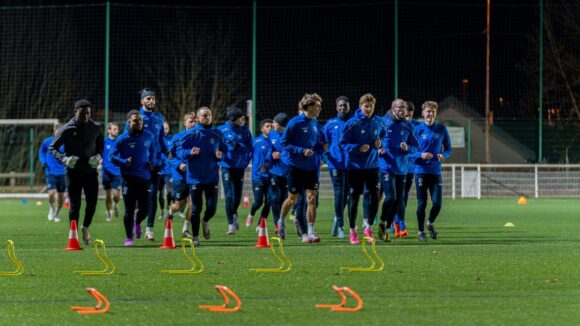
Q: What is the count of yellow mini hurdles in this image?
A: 5